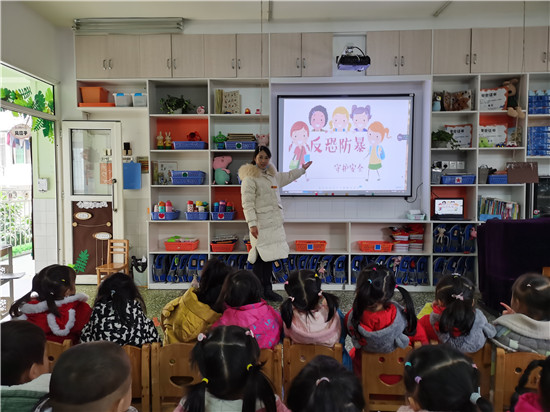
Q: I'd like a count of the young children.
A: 14